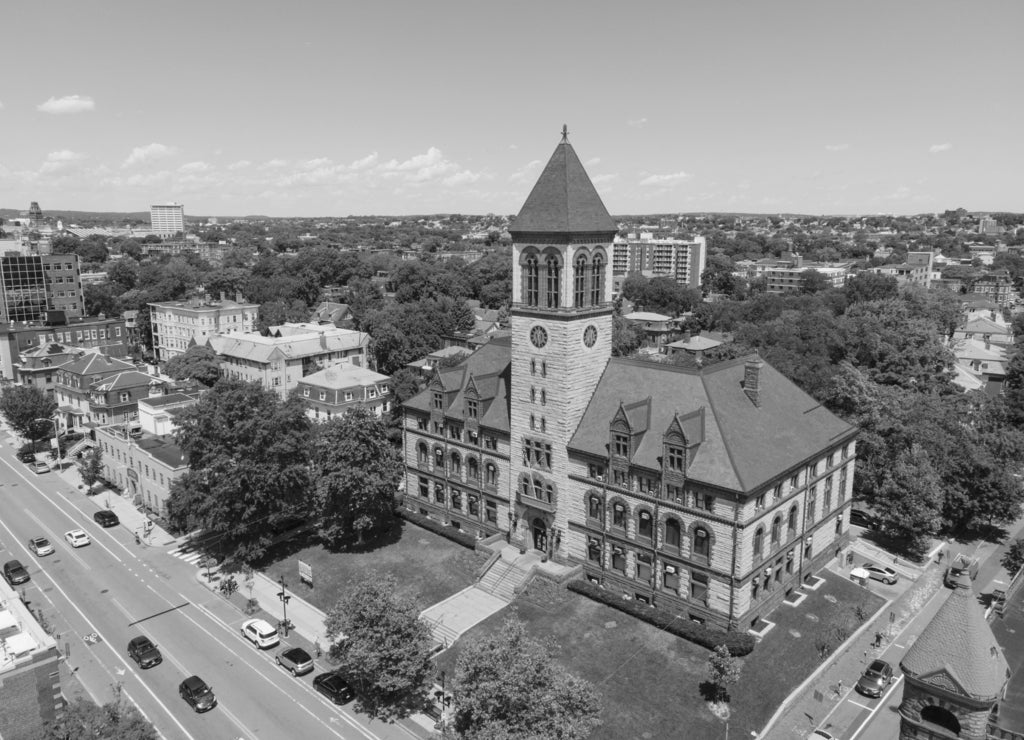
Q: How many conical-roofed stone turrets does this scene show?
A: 1